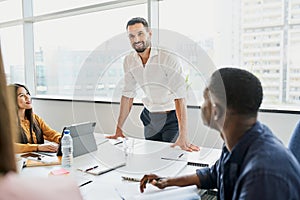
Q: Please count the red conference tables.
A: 0